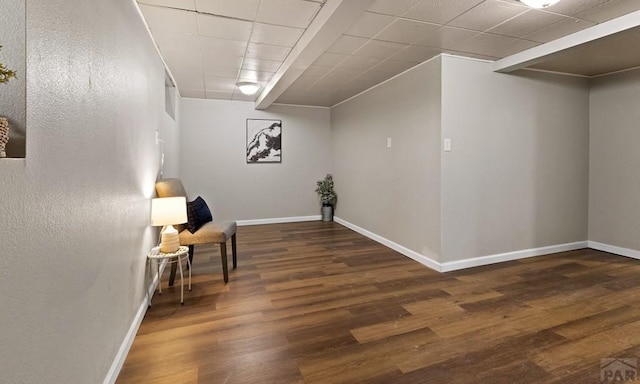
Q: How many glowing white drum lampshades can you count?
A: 1